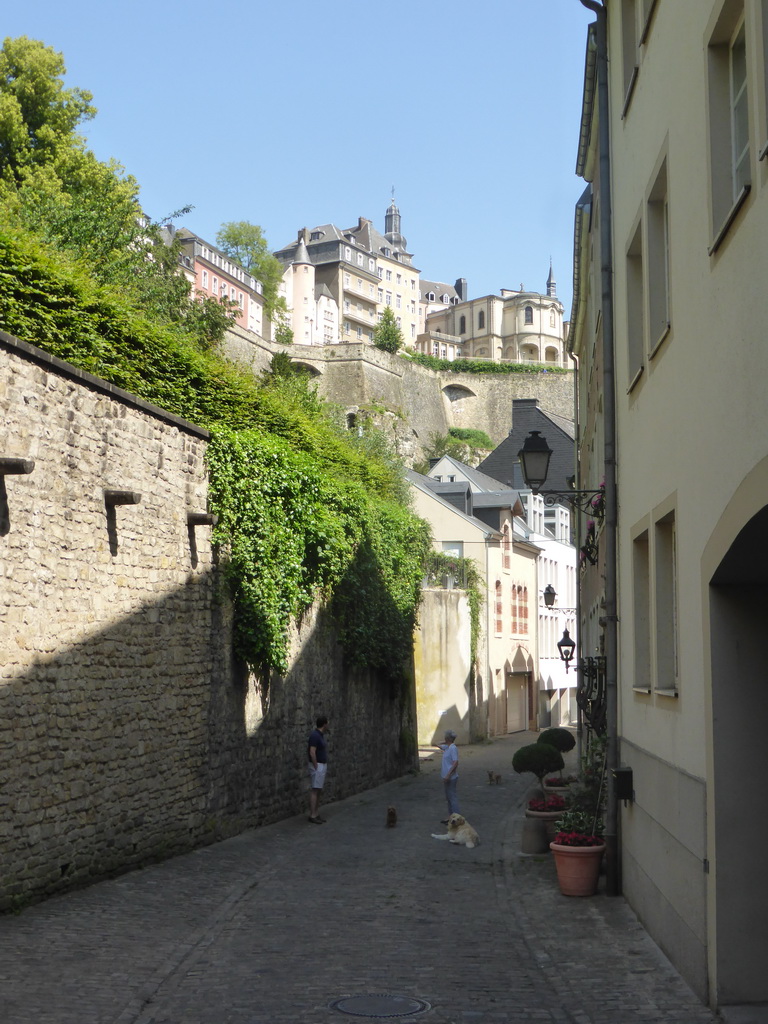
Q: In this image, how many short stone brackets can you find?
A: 3